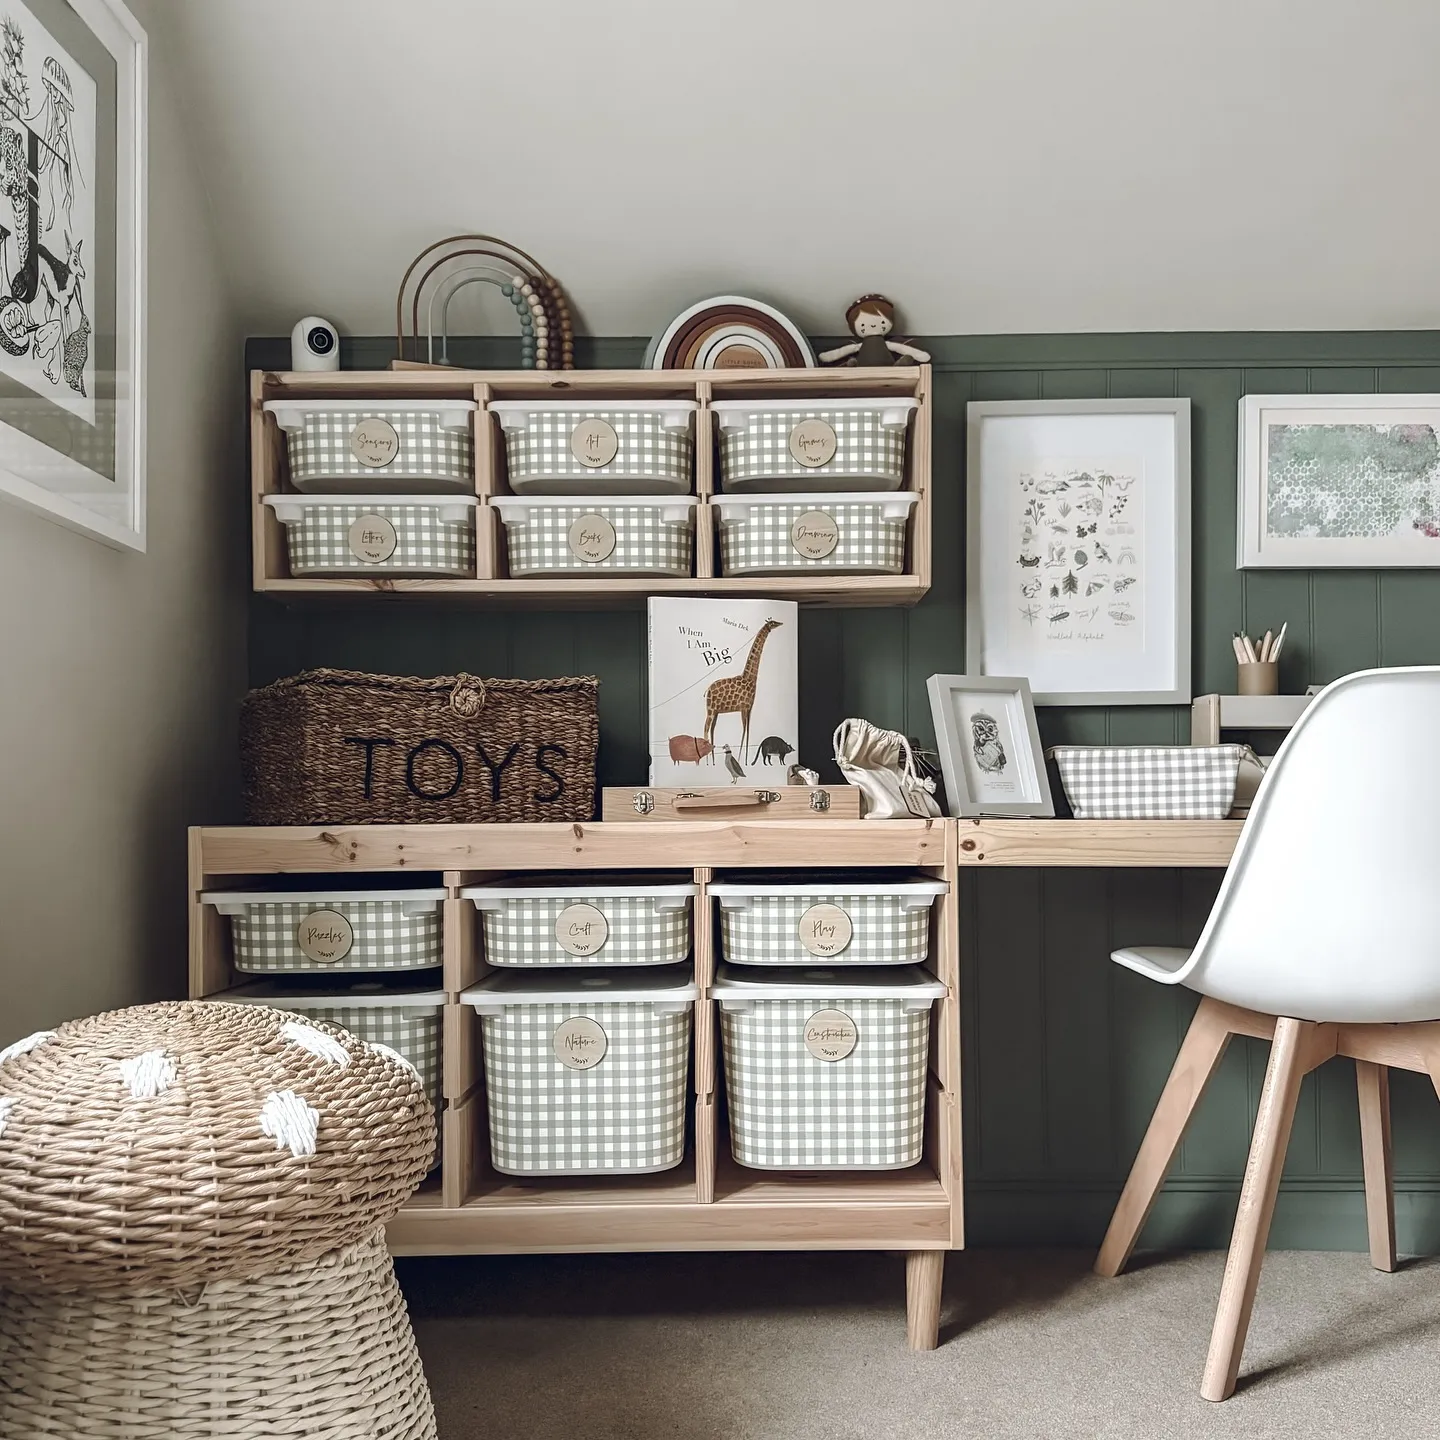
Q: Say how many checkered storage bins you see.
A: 12